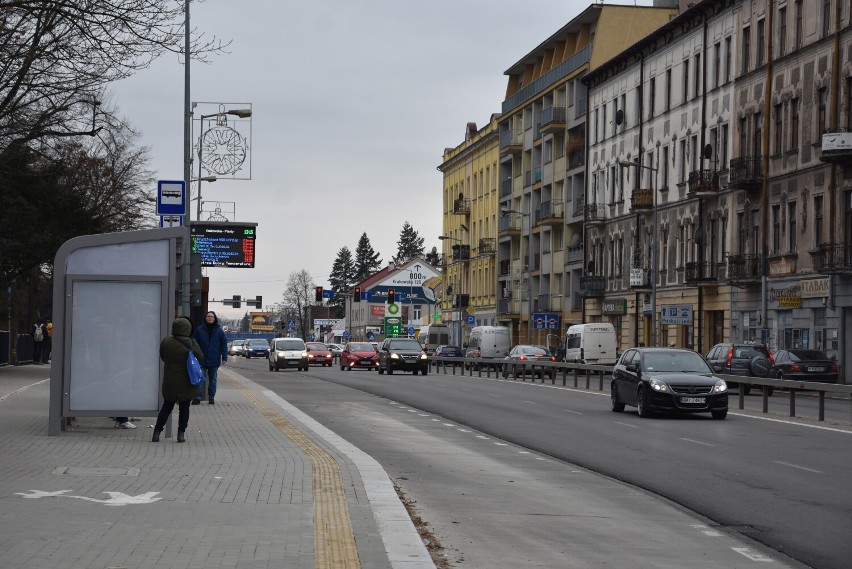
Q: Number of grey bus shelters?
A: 1